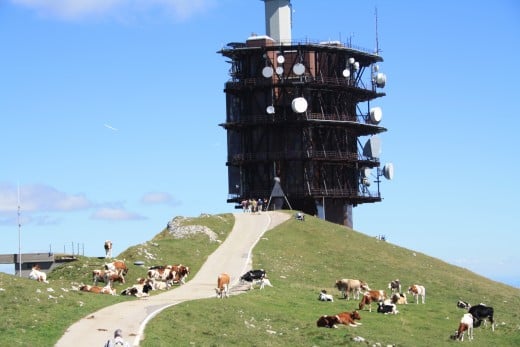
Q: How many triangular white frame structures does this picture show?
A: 1